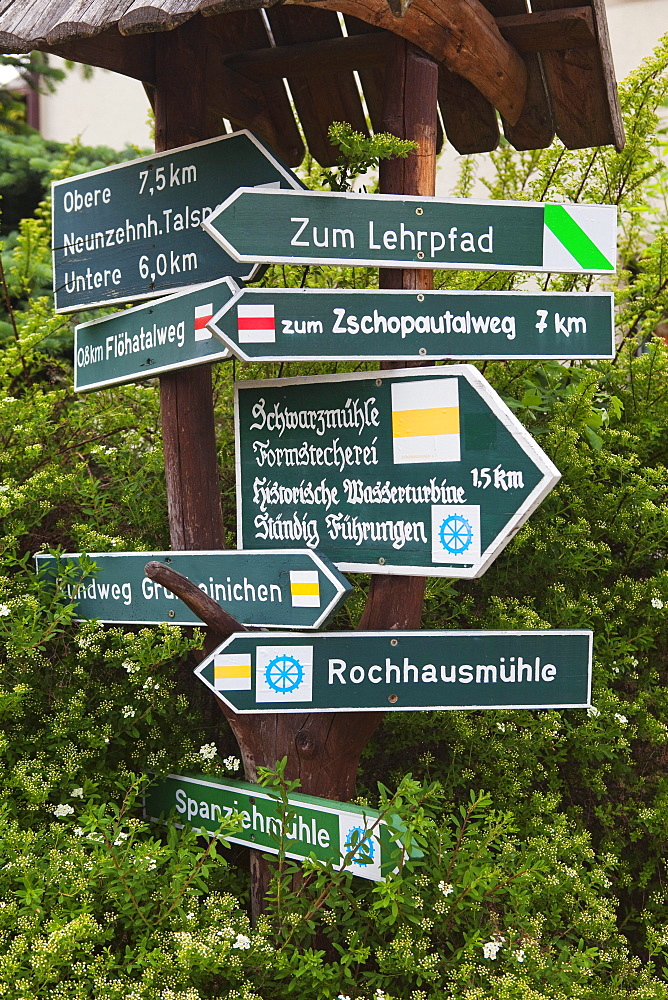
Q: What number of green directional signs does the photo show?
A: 8